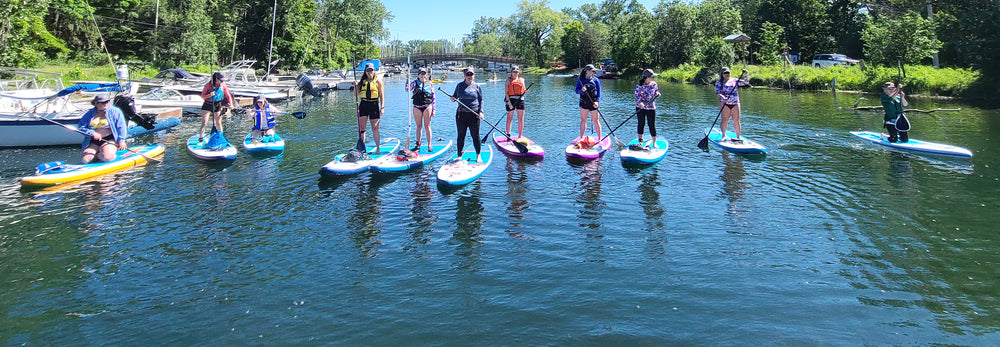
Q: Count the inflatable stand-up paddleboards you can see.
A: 11